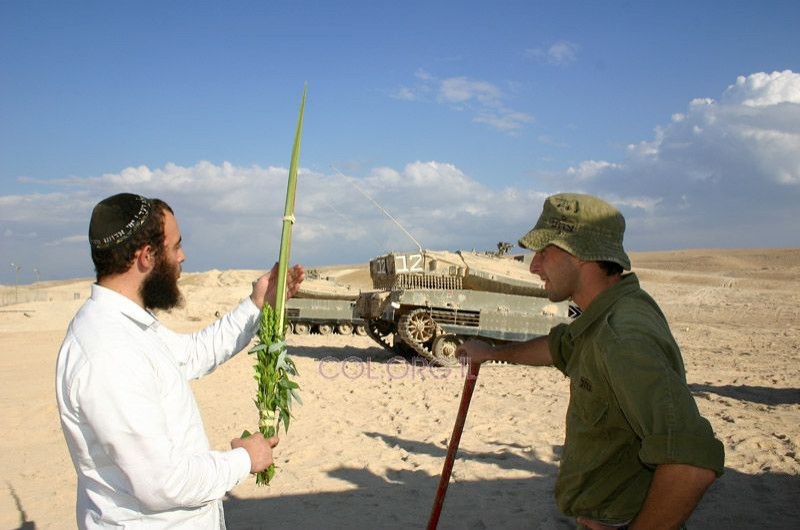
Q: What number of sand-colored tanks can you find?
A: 2